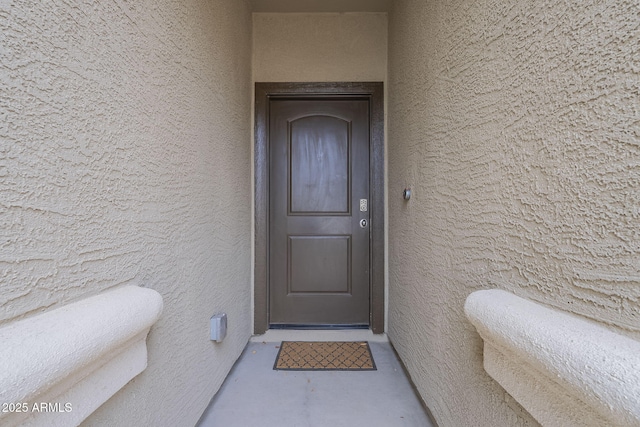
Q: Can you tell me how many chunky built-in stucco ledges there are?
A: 2